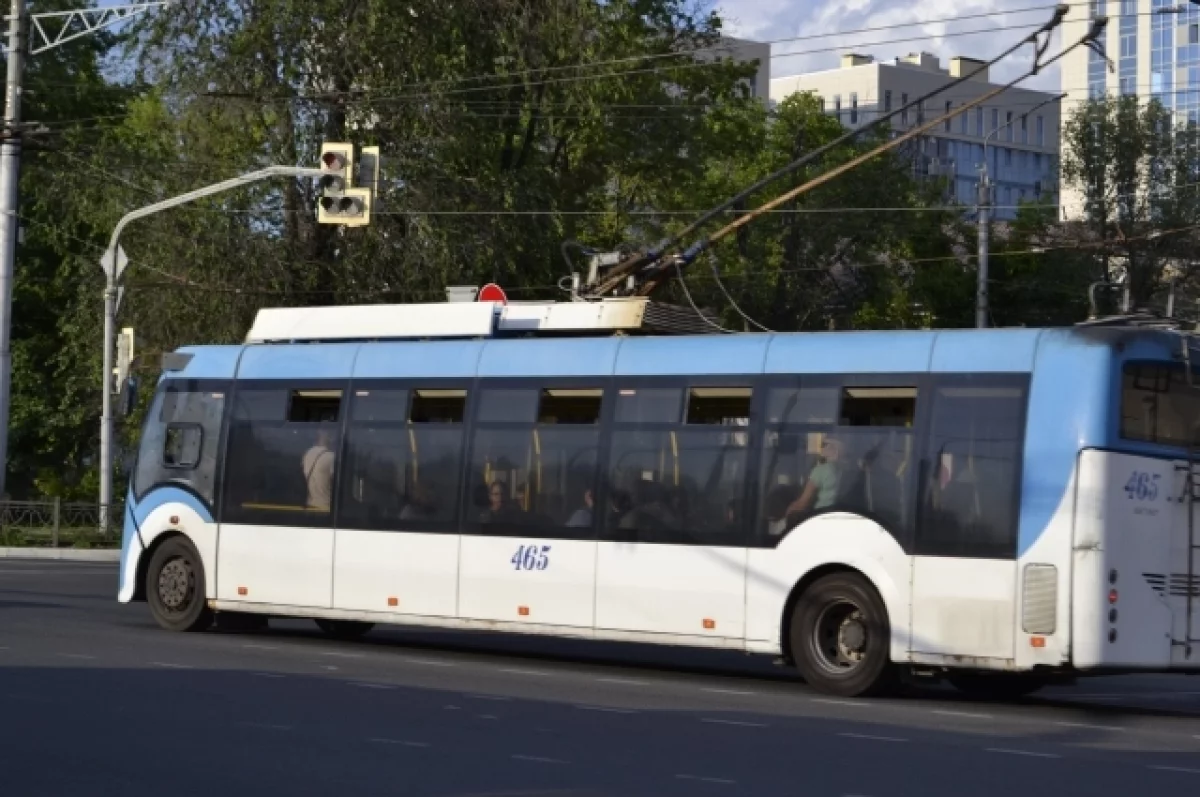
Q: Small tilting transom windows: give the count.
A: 5